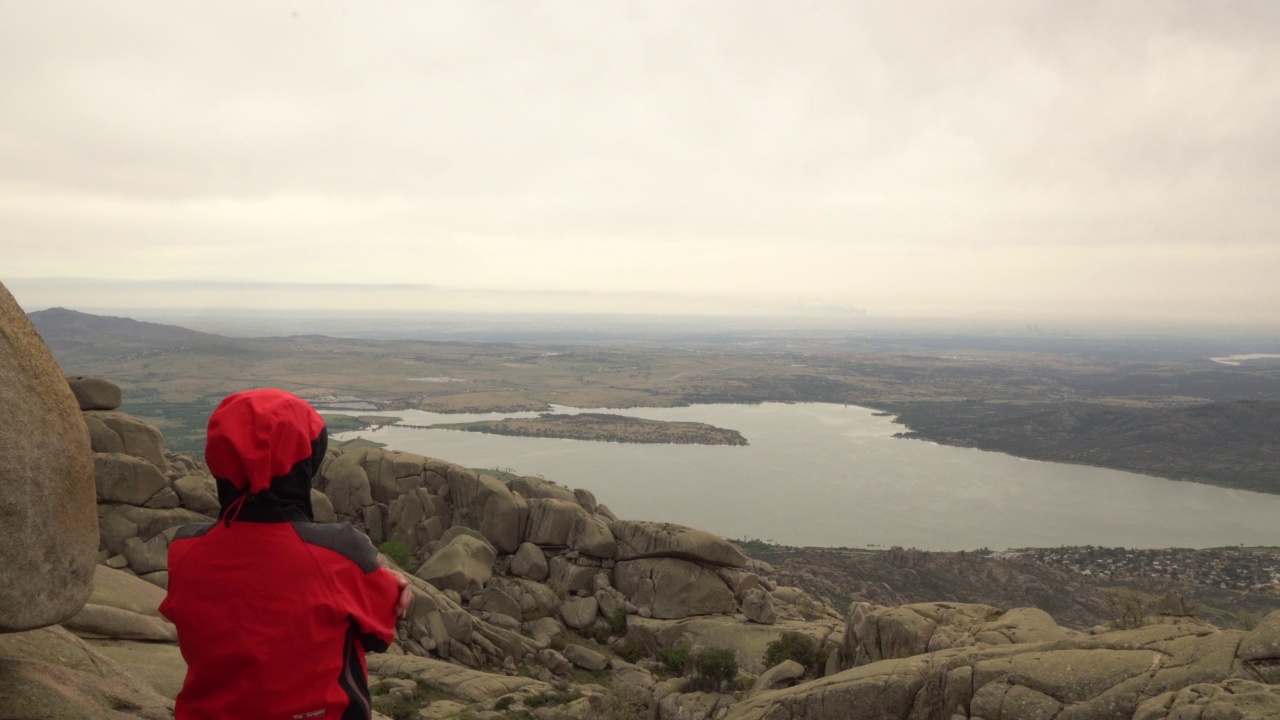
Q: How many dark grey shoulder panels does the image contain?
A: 2